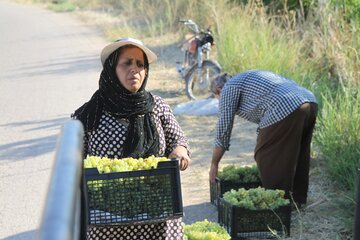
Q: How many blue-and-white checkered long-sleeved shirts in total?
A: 1